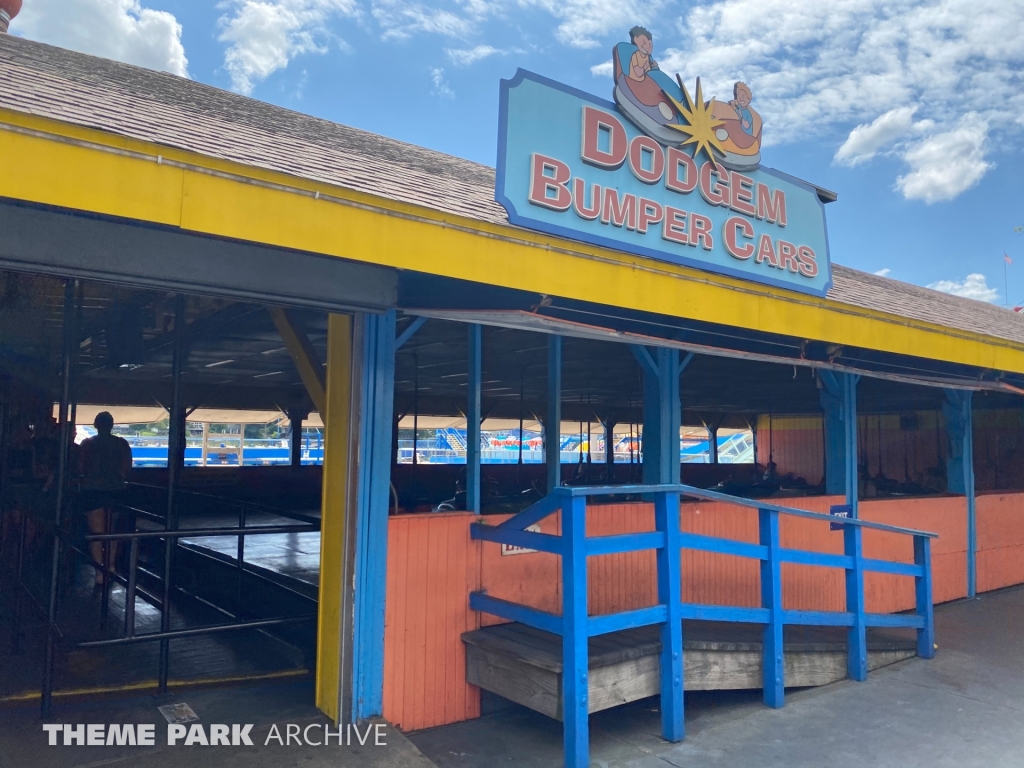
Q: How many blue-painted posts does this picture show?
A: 11